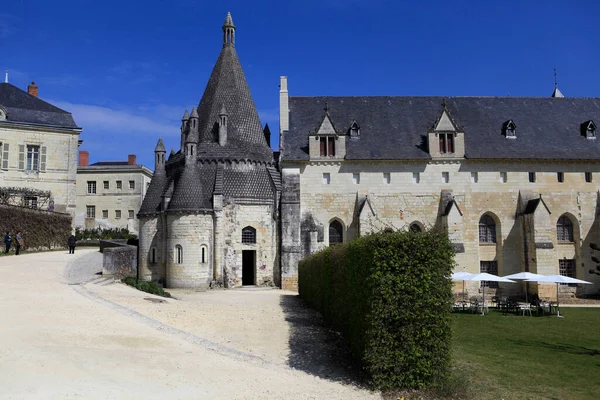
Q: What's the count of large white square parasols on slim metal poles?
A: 4